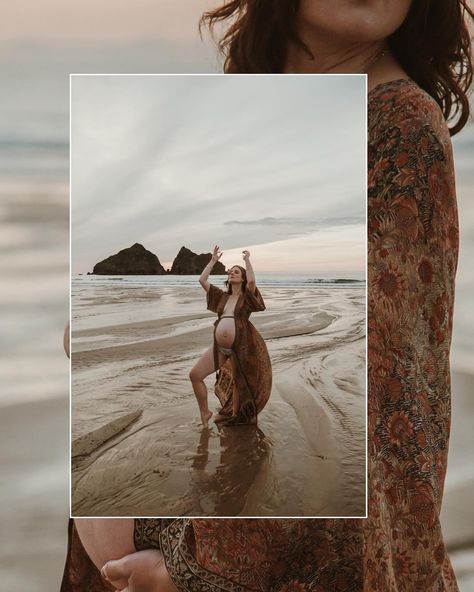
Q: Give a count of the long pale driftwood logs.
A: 0